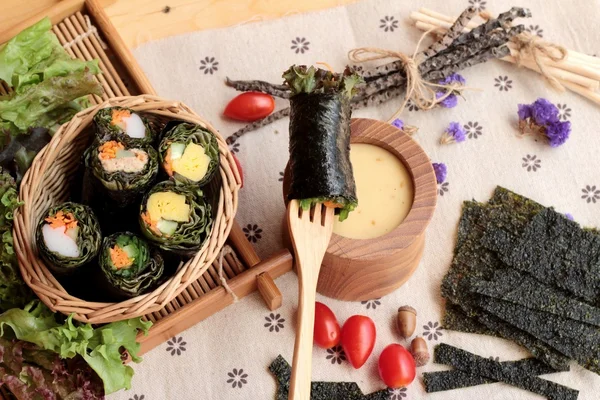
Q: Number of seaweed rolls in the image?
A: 7